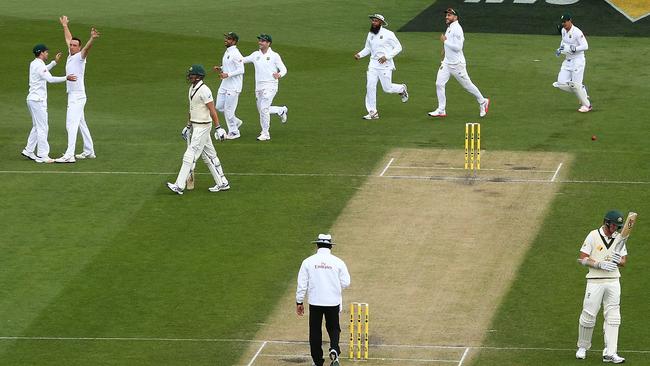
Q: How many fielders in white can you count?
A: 7